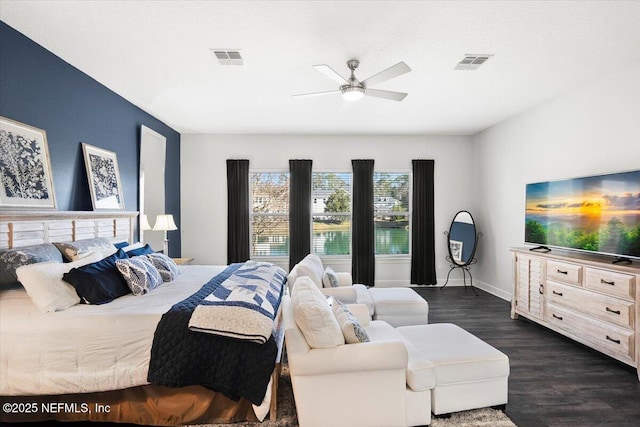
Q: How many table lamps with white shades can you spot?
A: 1